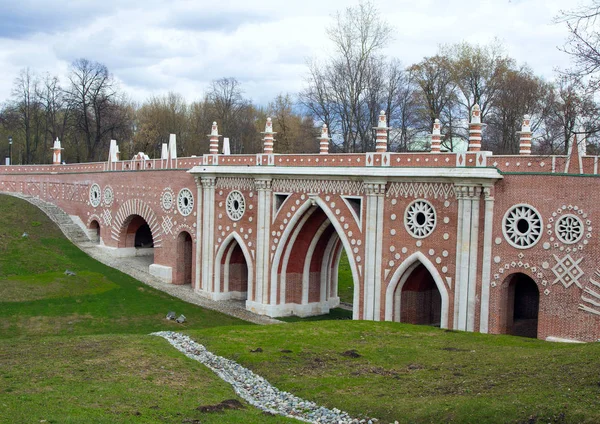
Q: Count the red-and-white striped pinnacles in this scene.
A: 7